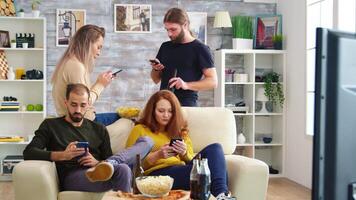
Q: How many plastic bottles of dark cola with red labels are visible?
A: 0